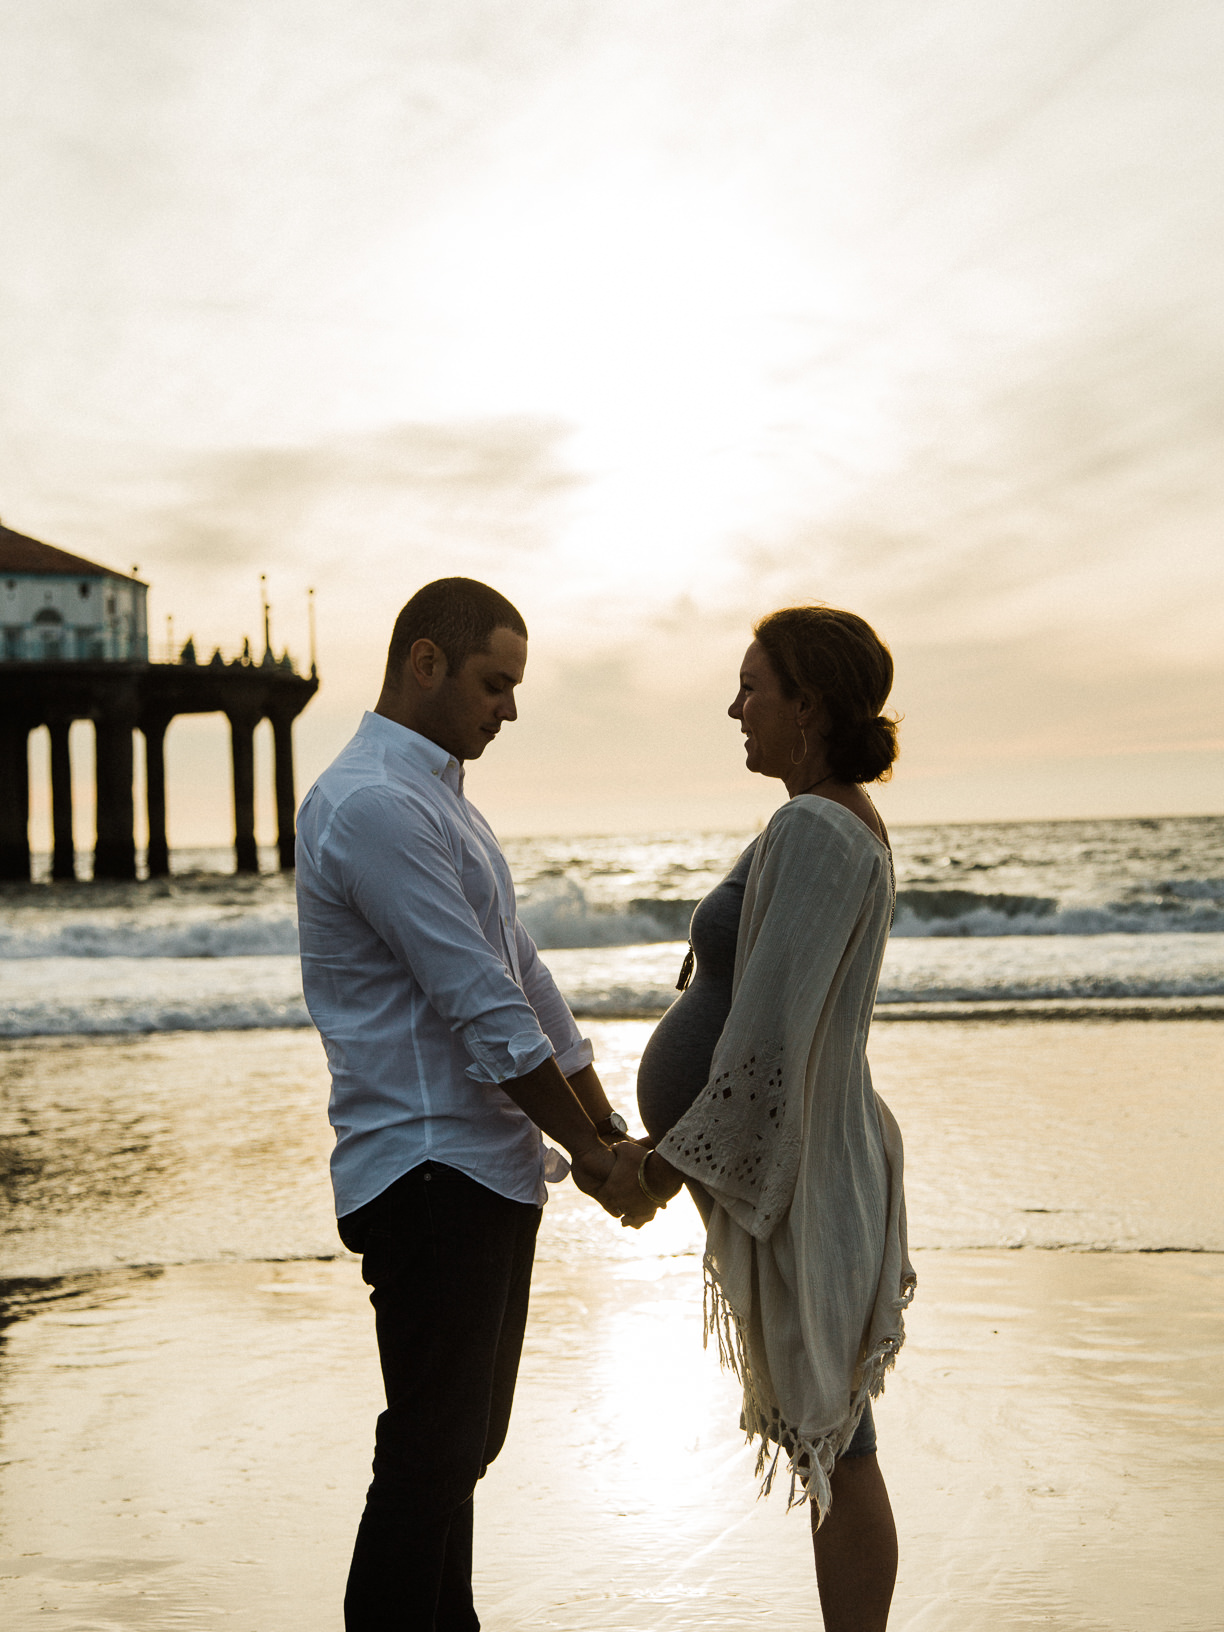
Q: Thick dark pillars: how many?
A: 6